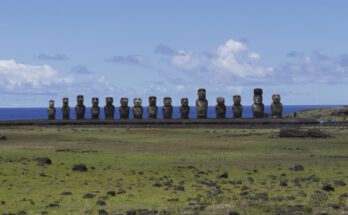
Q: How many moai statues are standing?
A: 15